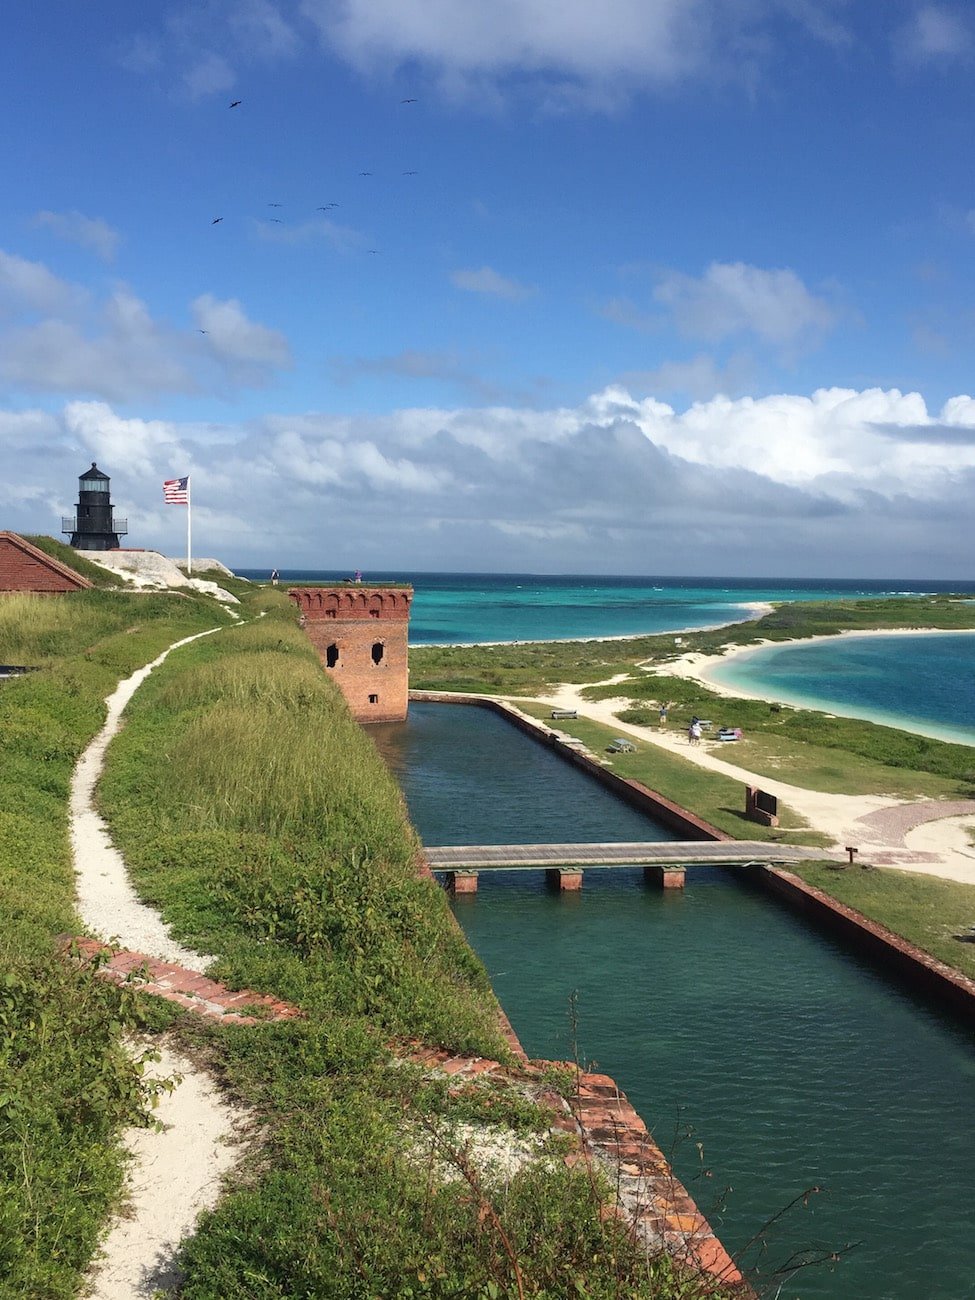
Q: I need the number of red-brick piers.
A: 3